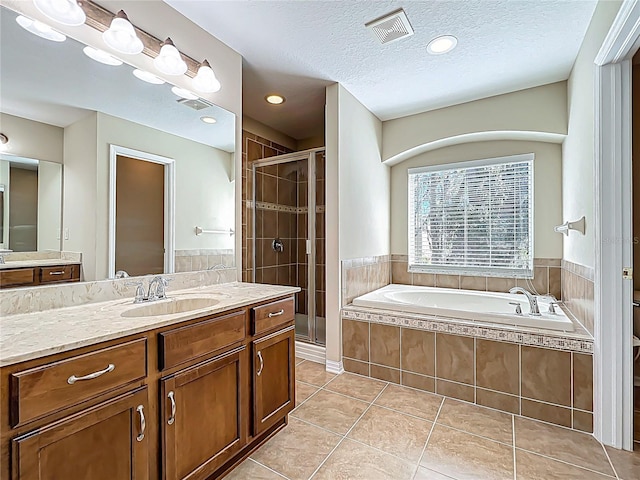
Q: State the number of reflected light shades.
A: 4